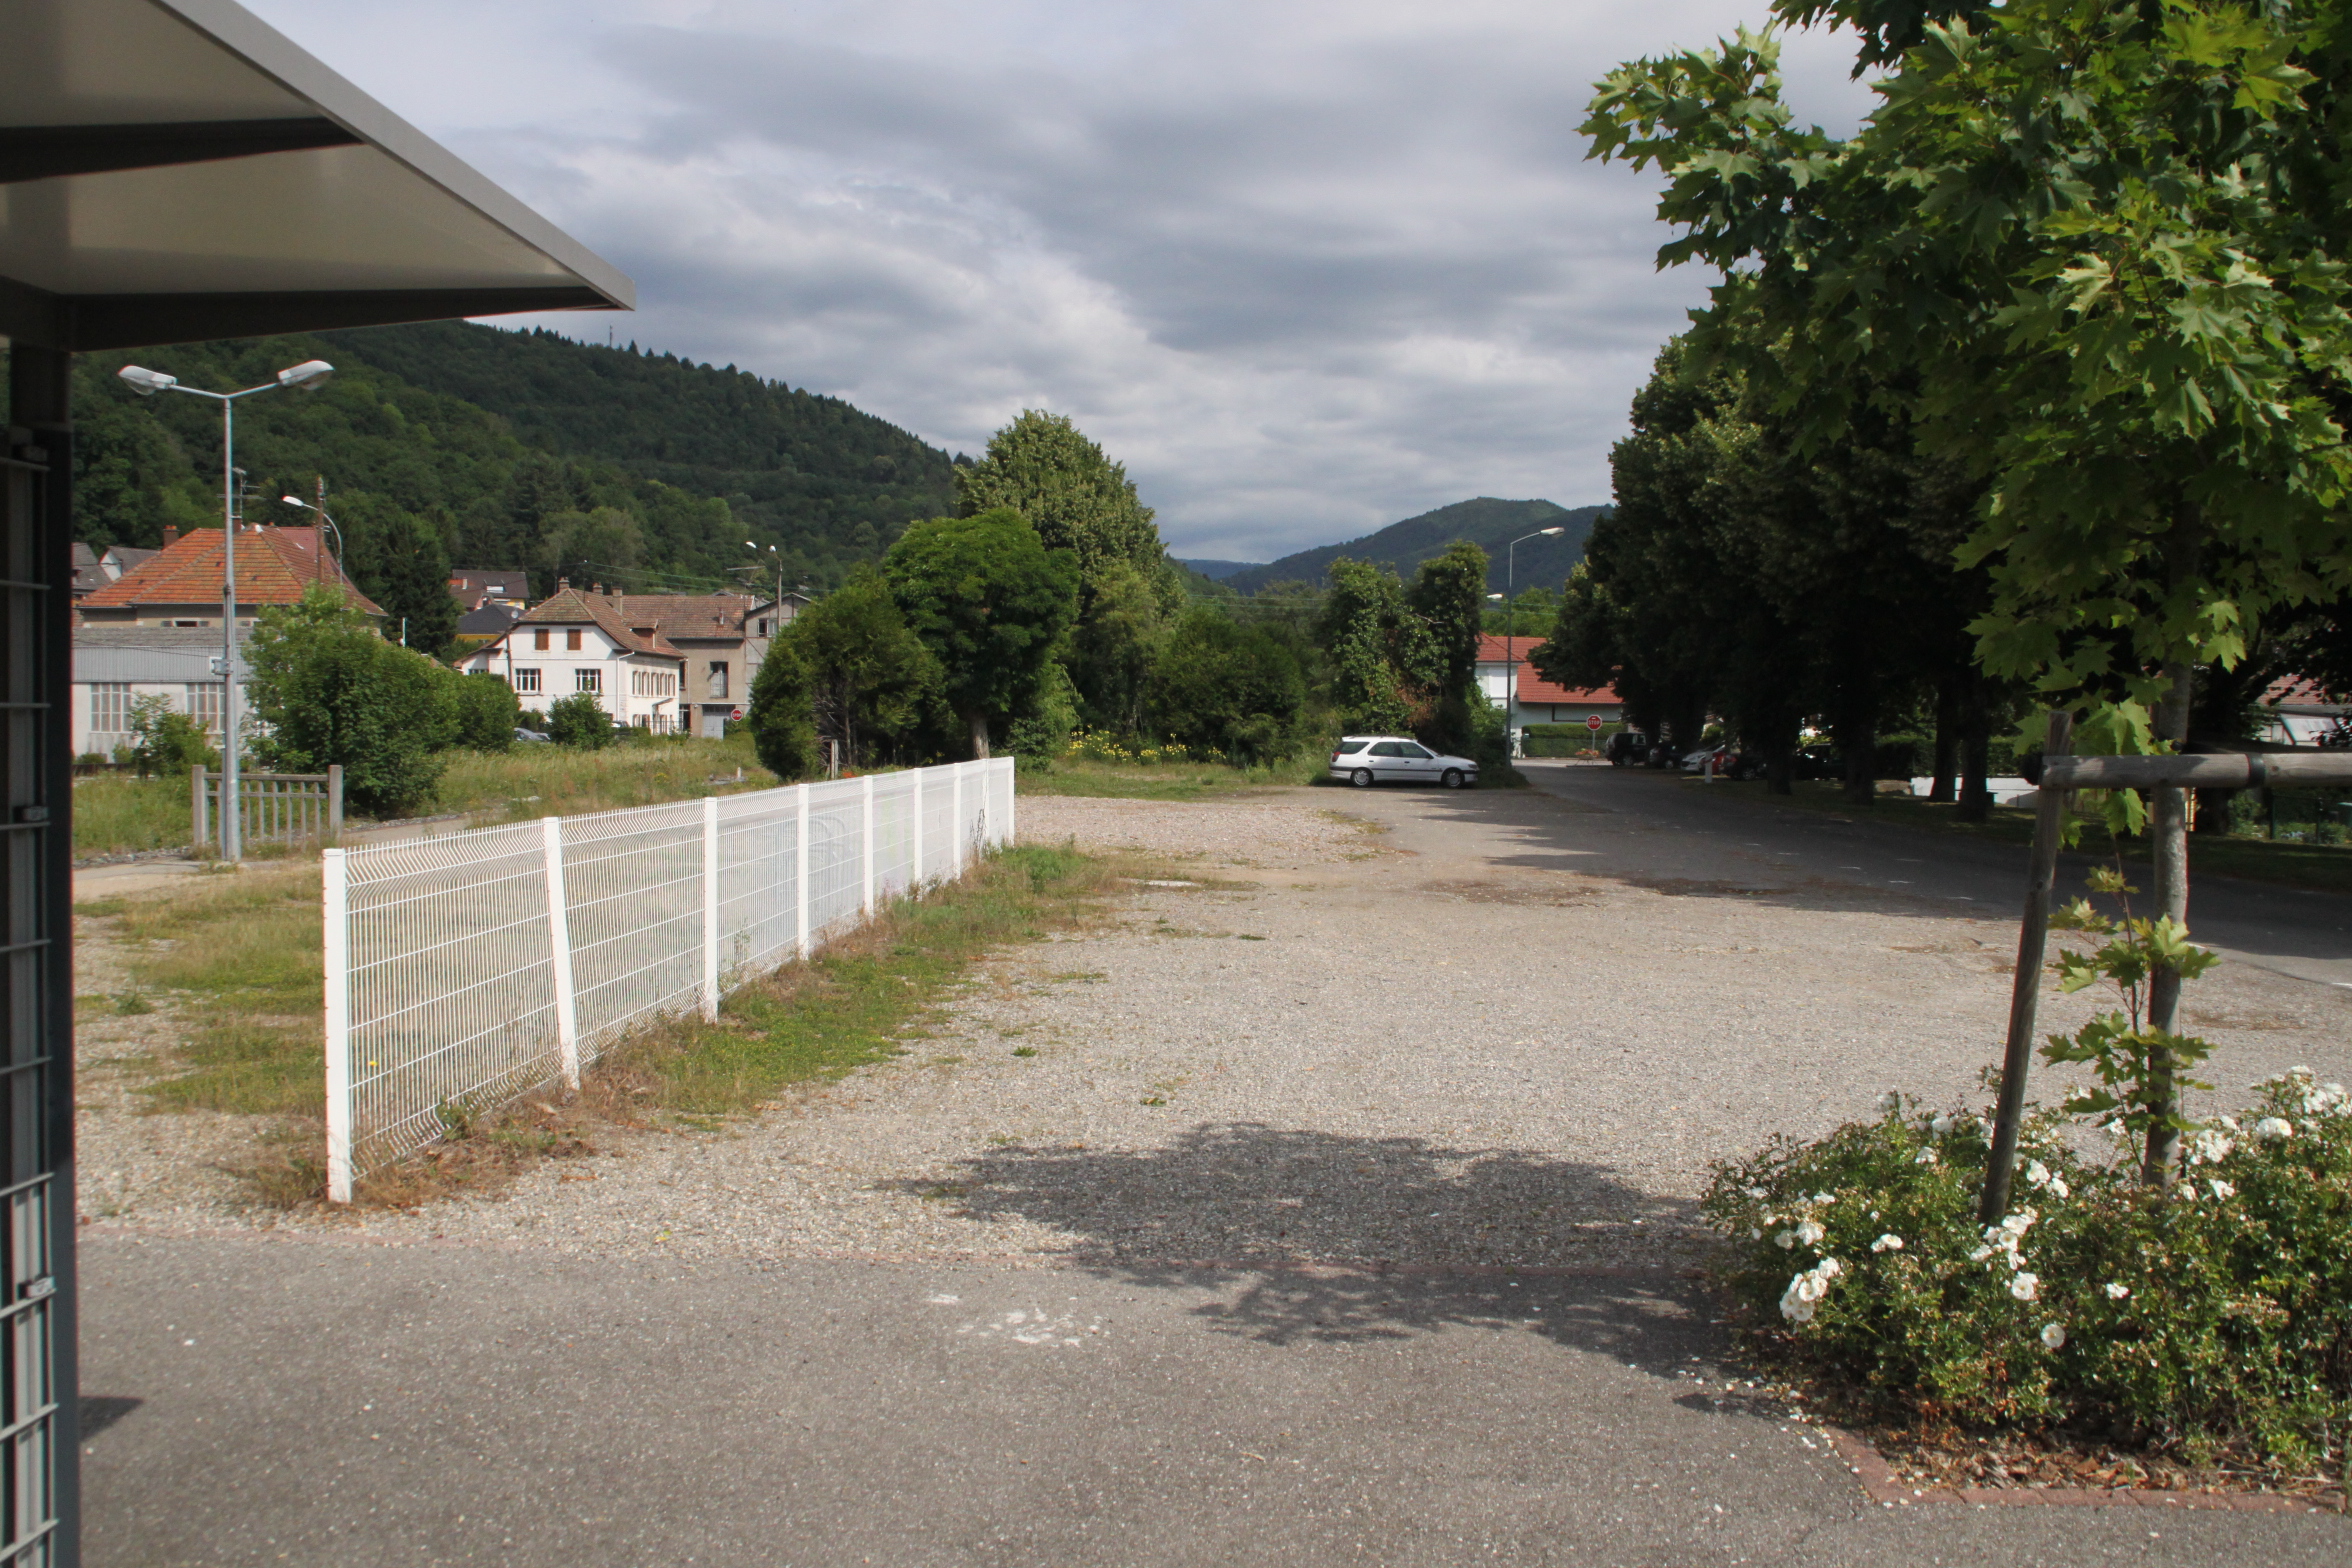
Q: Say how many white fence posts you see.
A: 9